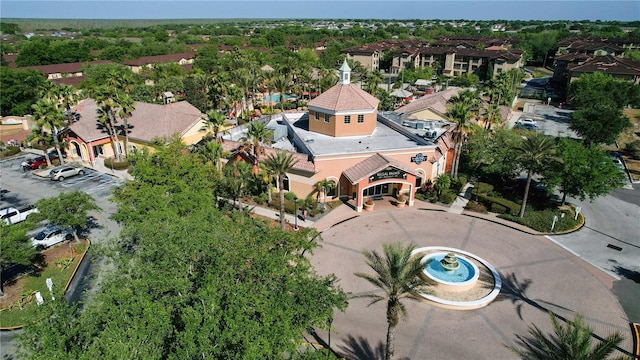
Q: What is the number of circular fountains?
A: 1